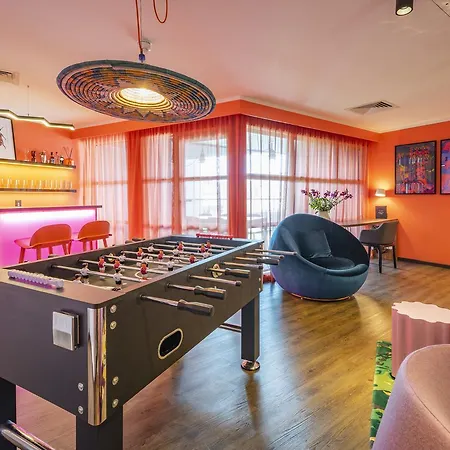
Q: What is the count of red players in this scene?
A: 9